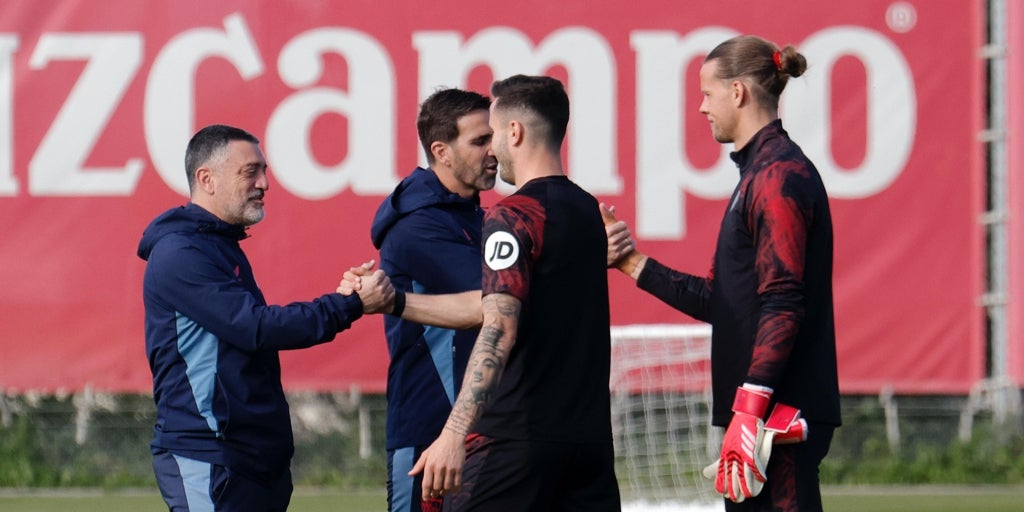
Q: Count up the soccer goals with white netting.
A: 1